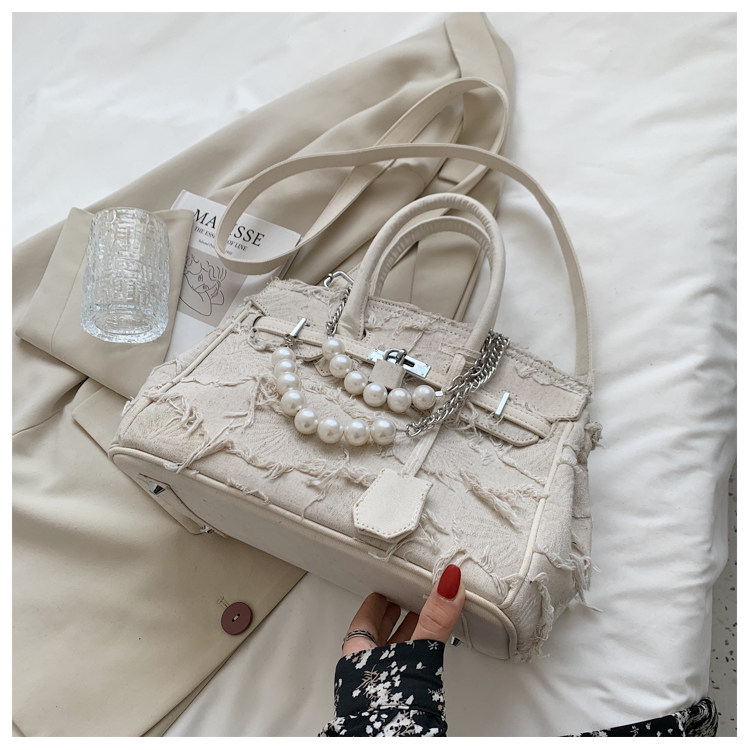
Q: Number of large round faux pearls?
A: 14